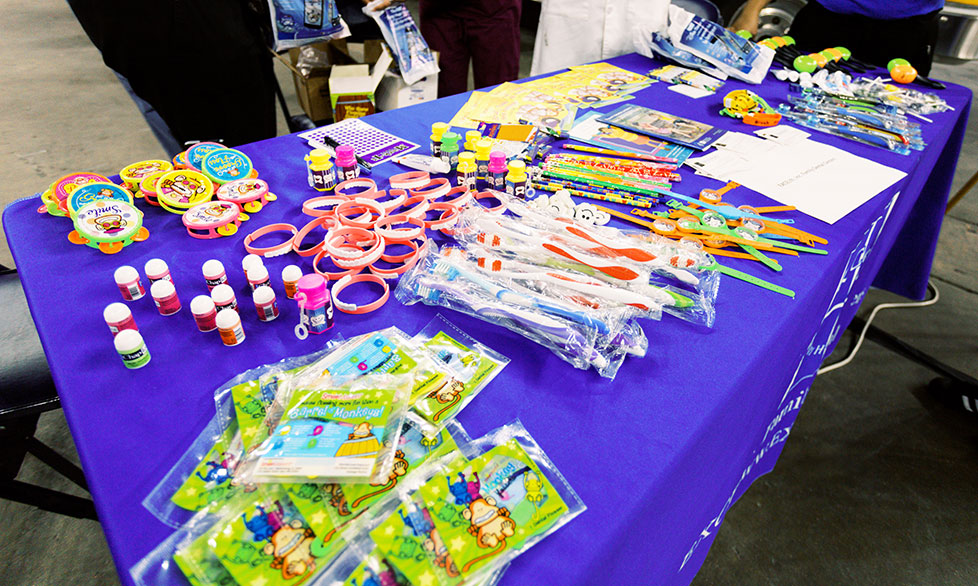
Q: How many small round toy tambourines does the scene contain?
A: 12